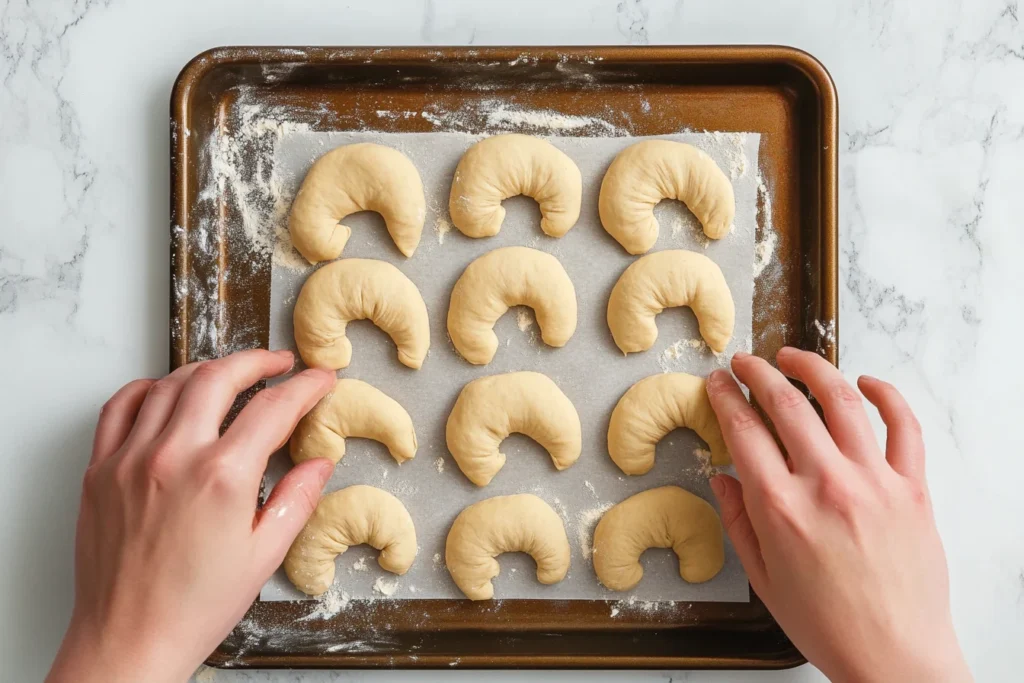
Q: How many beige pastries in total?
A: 12